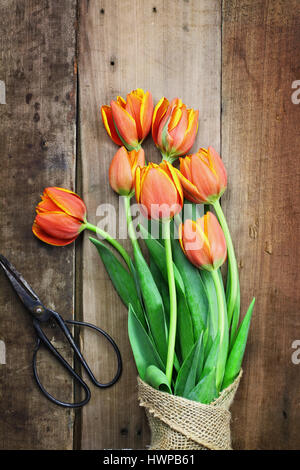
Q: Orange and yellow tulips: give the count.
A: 7